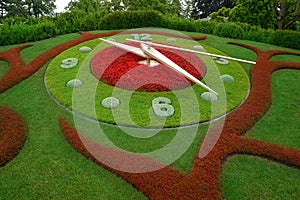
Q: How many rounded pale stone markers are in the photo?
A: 8